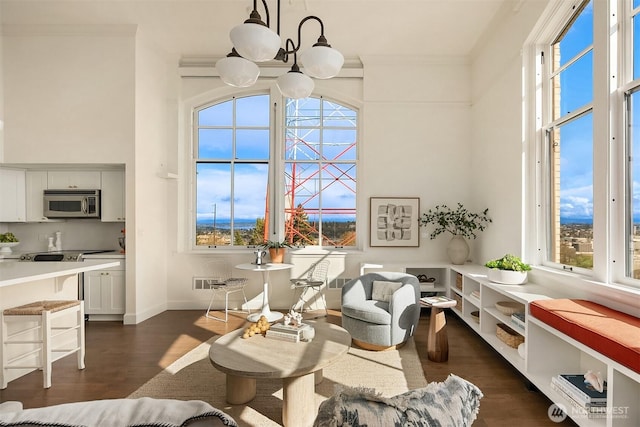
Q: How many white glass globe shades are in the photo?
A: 4